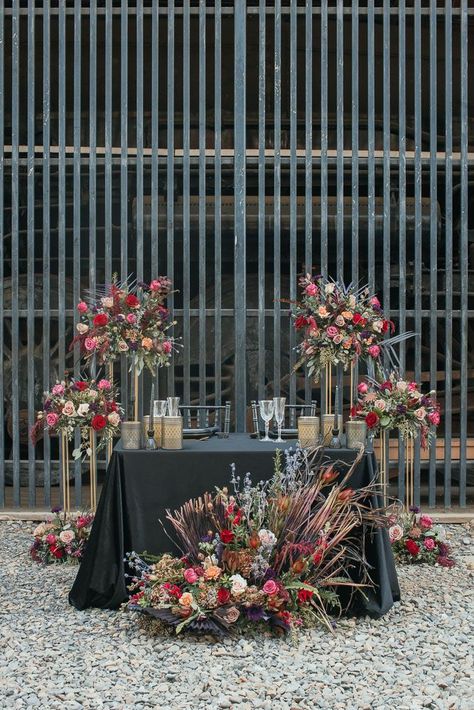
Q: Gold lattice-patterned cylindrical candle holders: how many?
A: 6